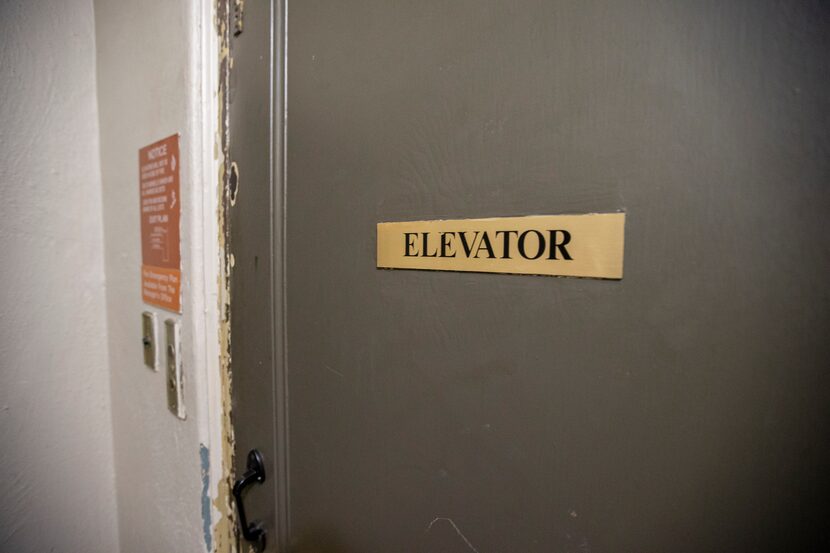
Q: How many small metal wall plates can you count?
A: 2